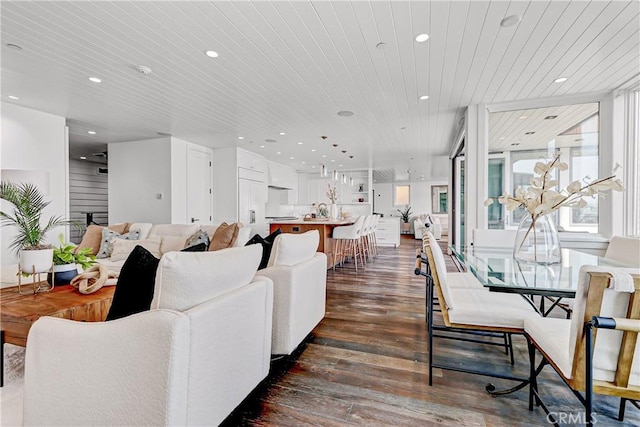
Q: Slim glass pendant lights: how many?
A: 4